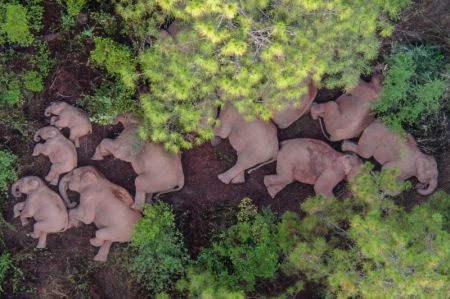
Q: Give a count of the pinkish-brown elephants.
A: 10